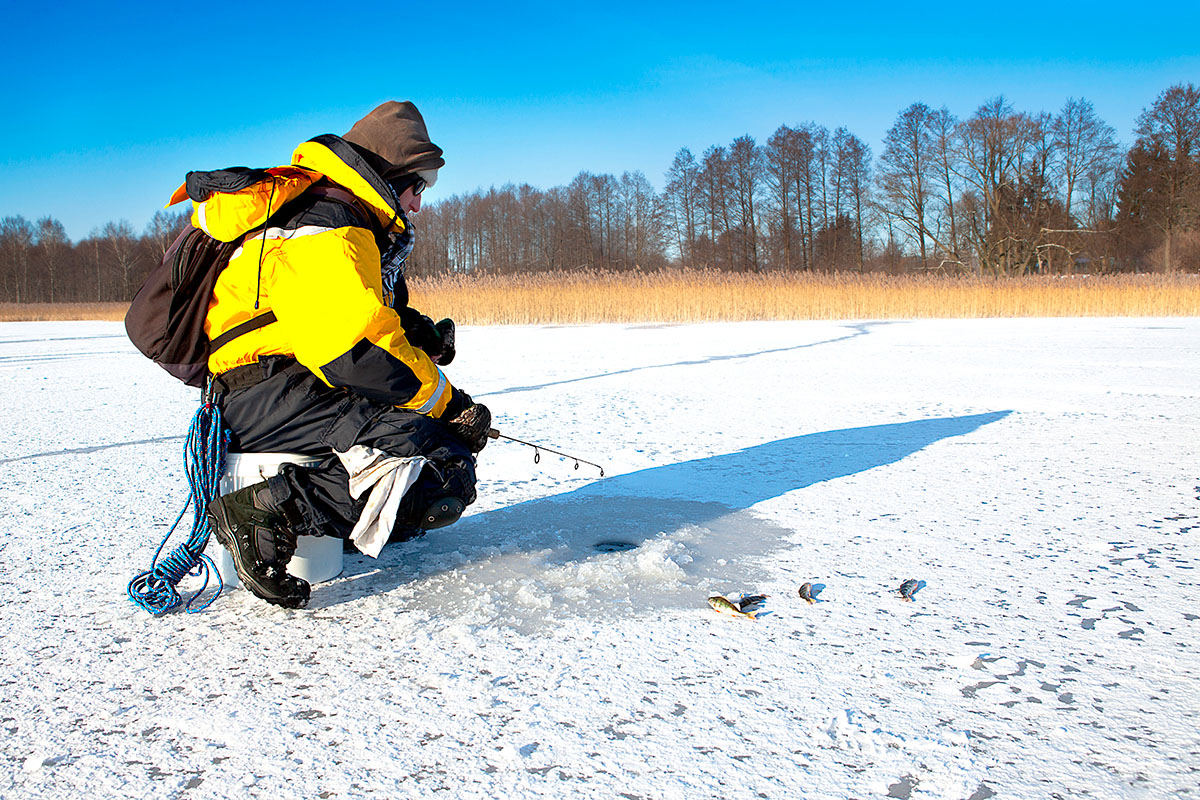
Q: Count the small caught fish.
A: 4